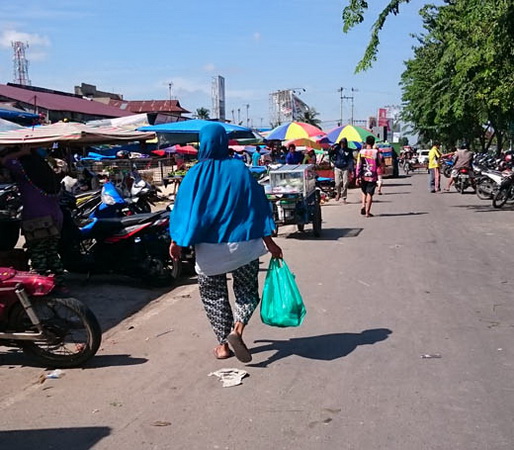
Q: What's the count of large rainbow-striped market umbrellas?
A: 2